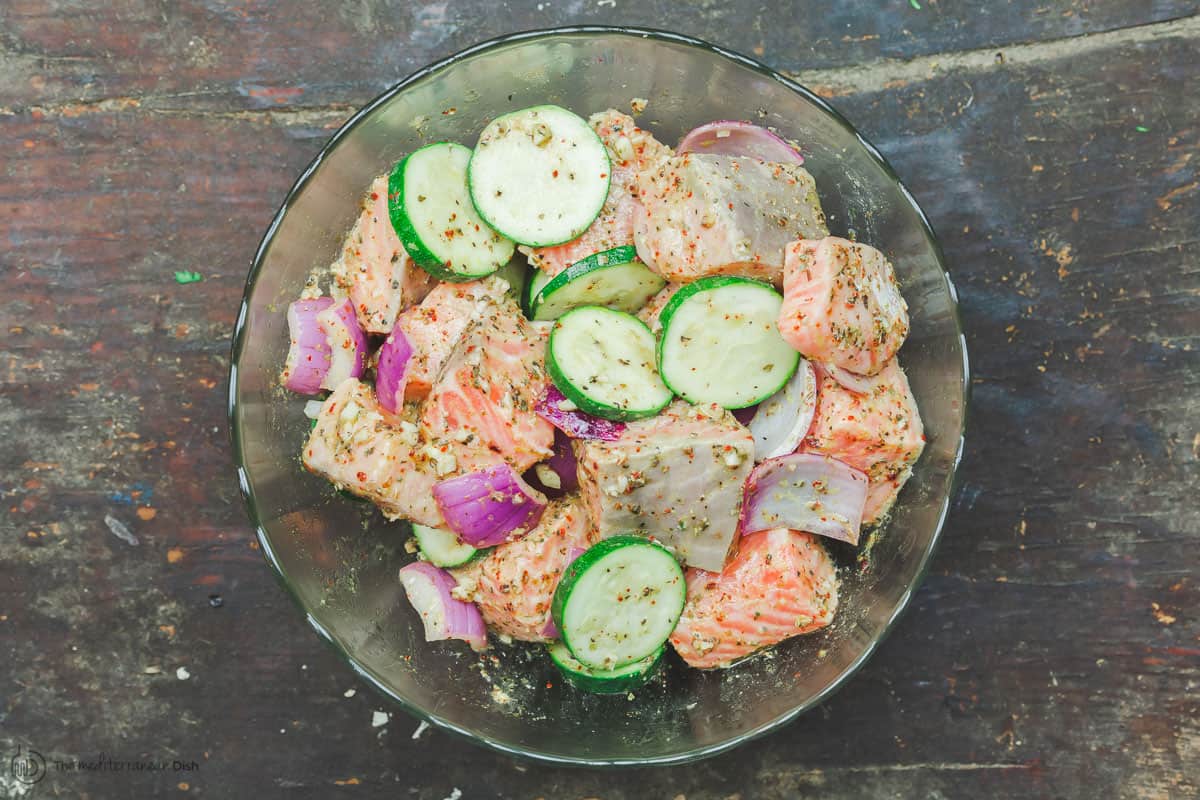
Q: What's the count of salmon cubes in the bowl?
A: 11